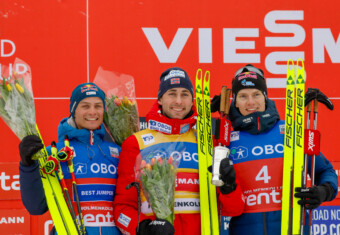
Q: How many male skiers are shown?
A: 3